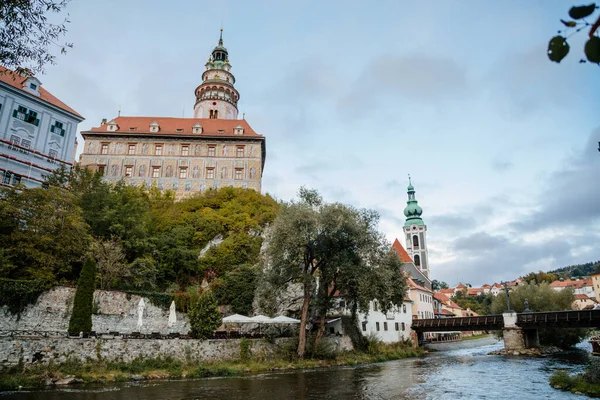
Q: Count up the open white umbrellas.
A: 3